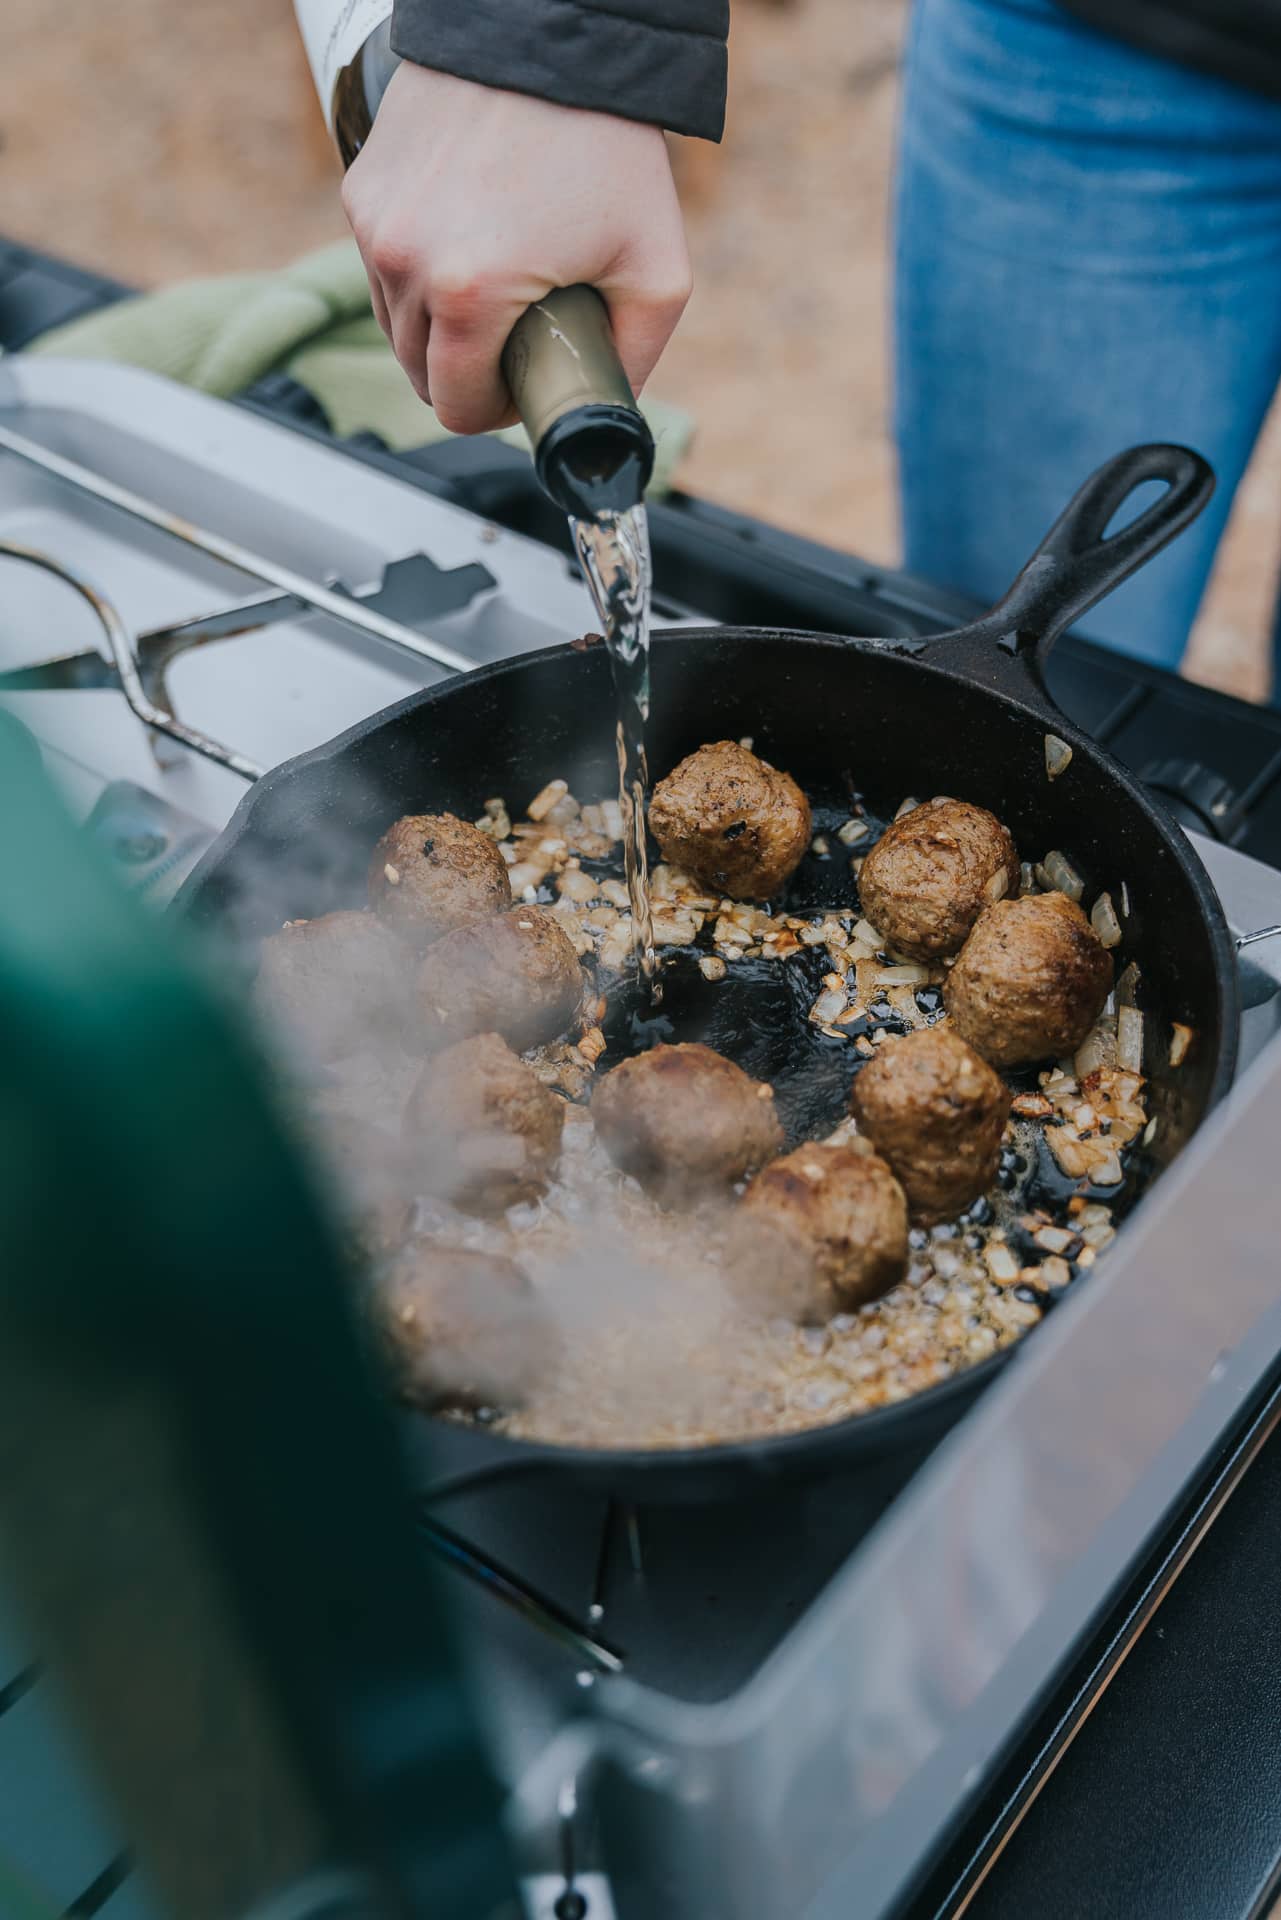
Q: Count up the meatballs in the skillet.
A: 11